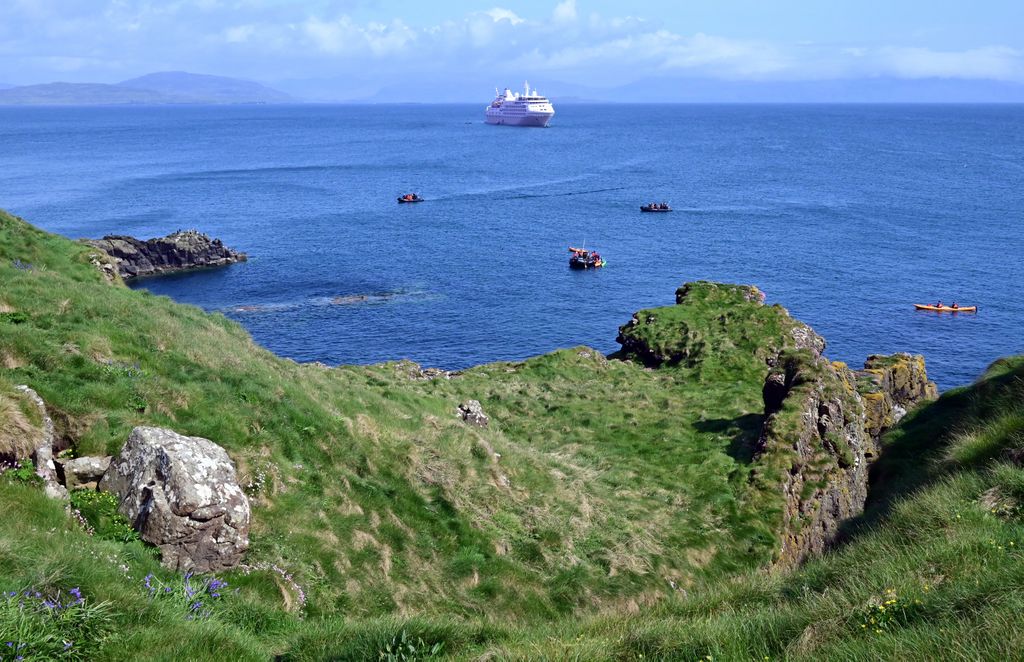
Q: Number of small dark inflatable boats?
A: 3